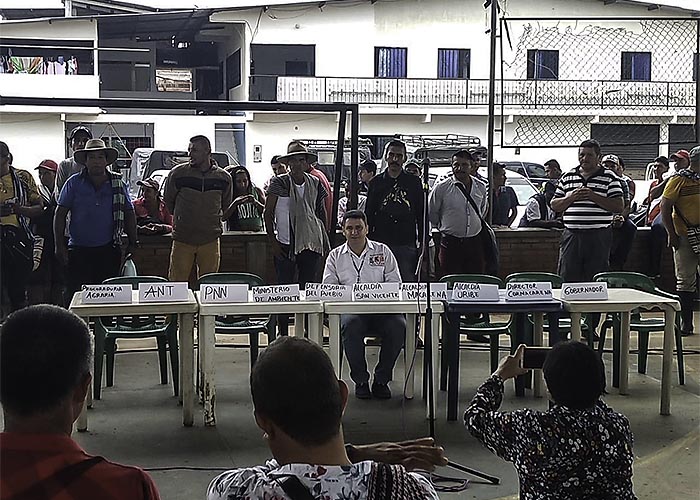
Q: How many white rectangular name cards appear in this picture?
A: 10